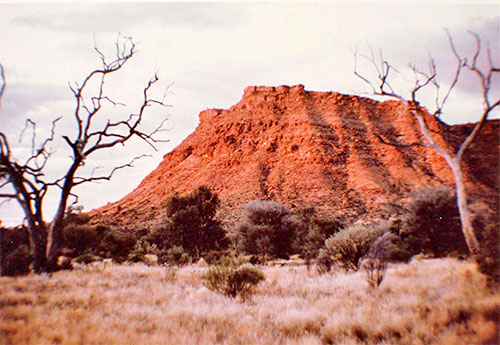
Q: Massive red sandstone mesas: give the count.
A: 1